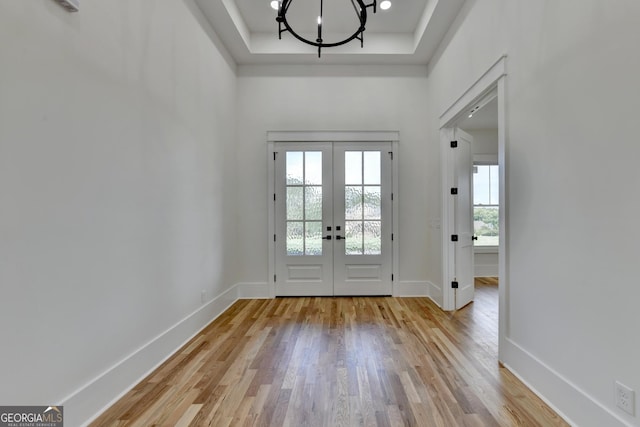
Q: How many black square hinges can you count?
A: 4